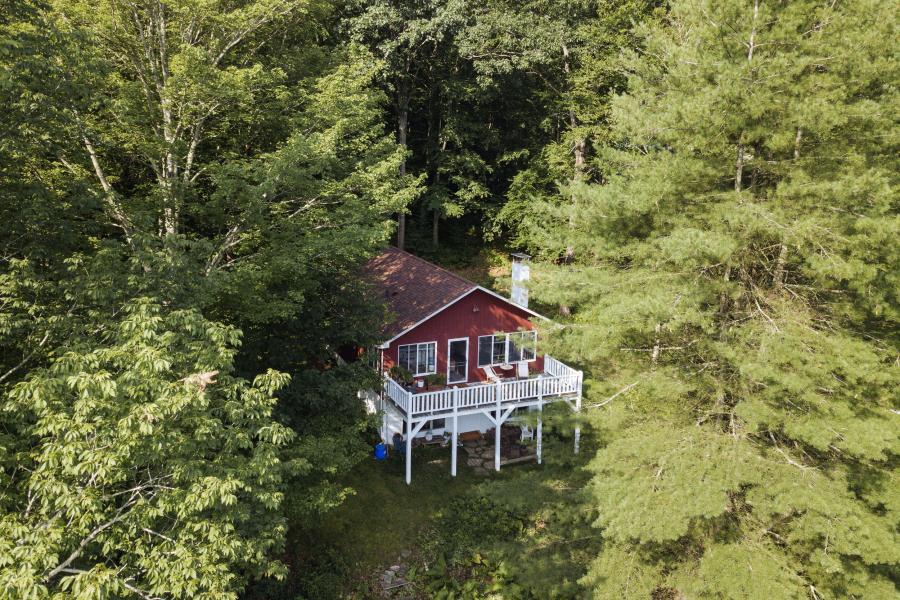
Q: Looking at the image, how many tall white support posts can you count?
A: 5